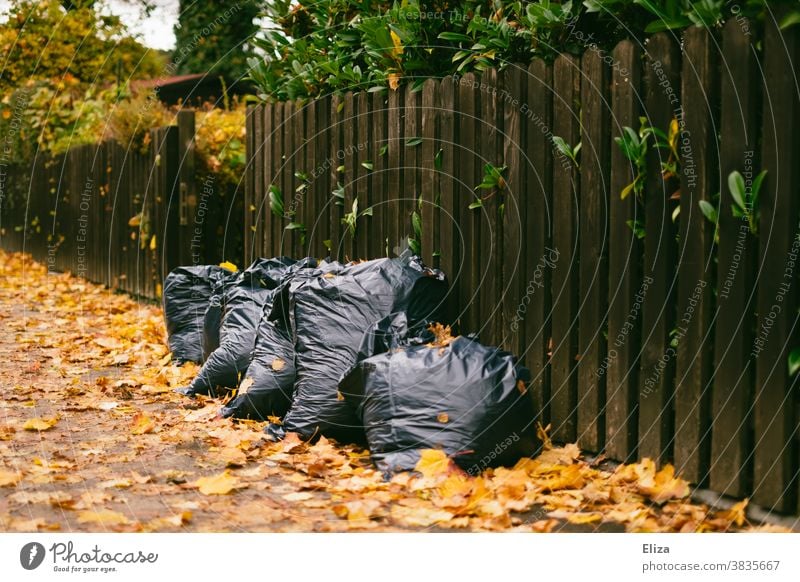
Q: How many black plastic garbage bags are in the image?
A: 5